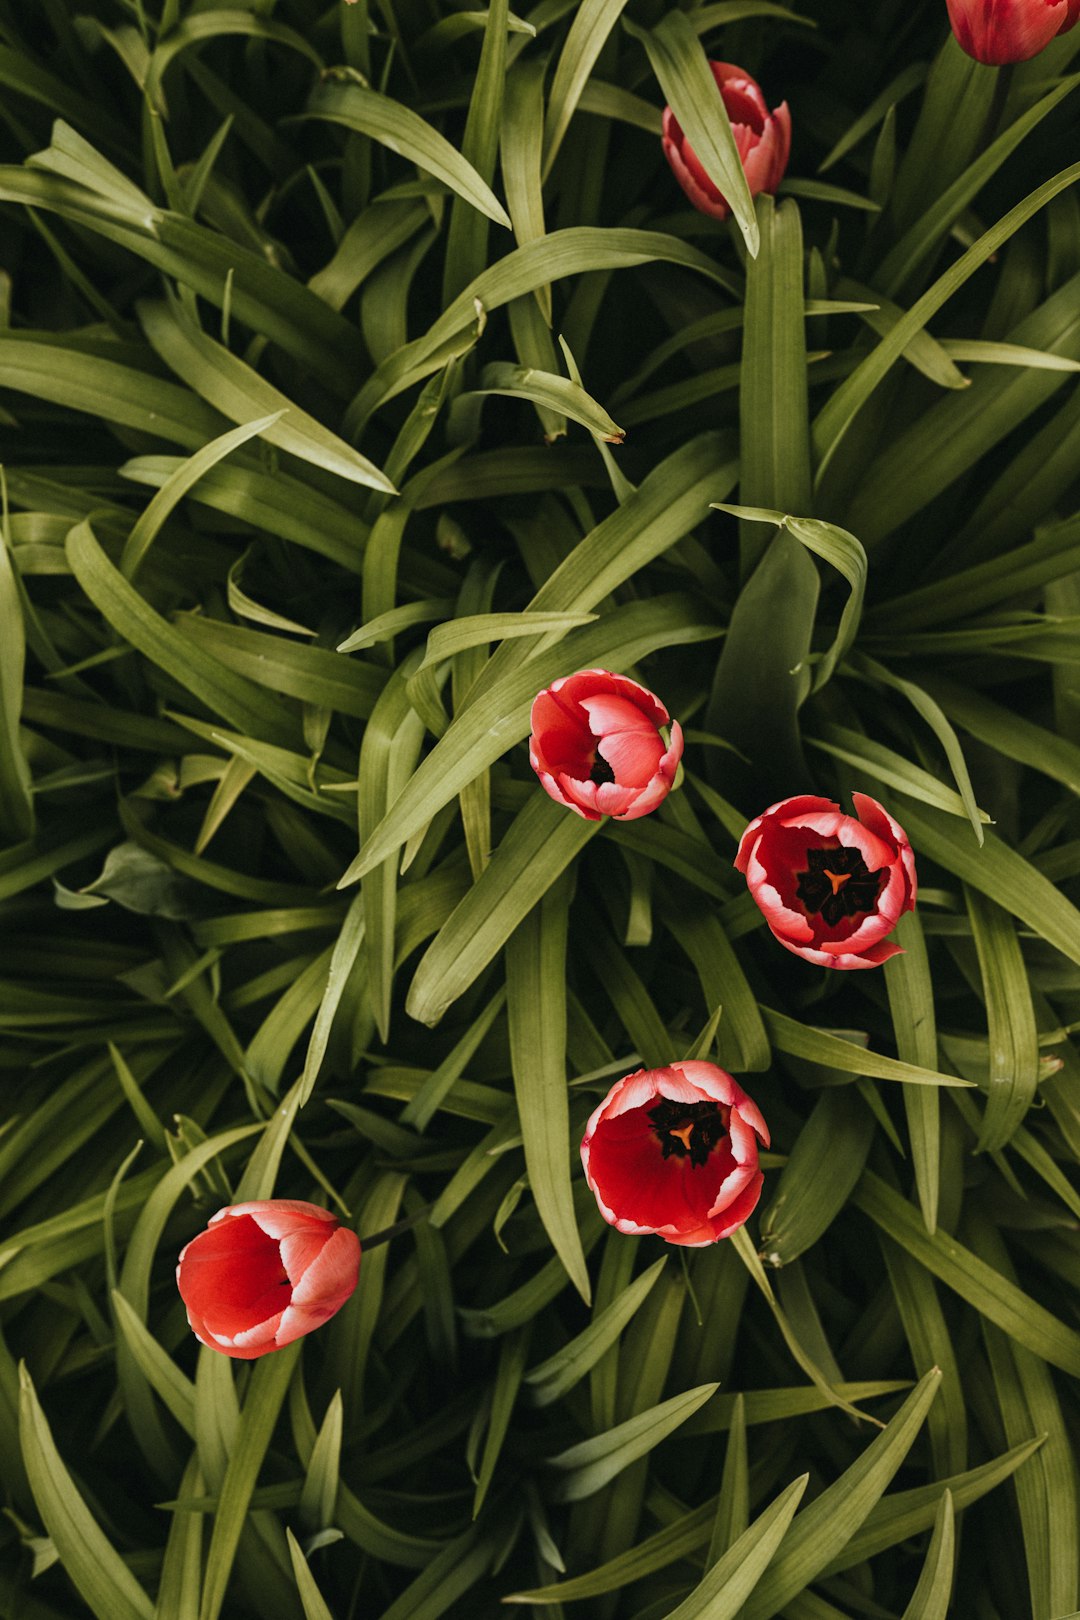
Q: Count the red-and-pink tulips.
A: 6